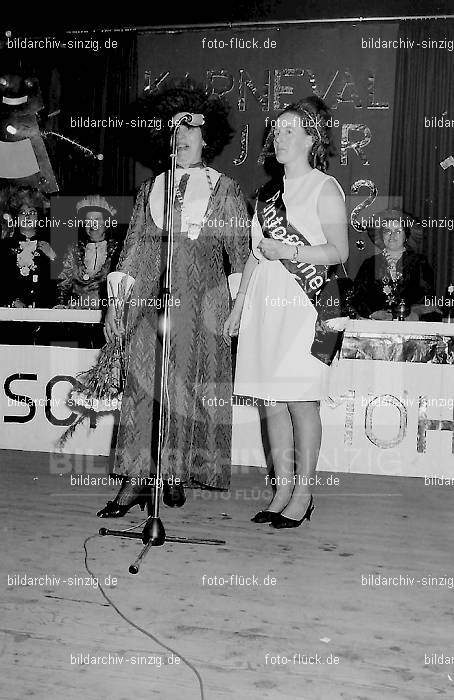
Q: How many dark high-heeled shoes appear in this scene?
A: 4